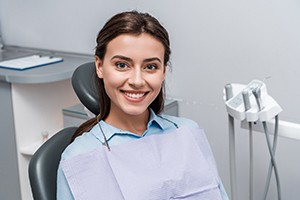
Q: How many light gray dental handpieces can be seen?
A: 3